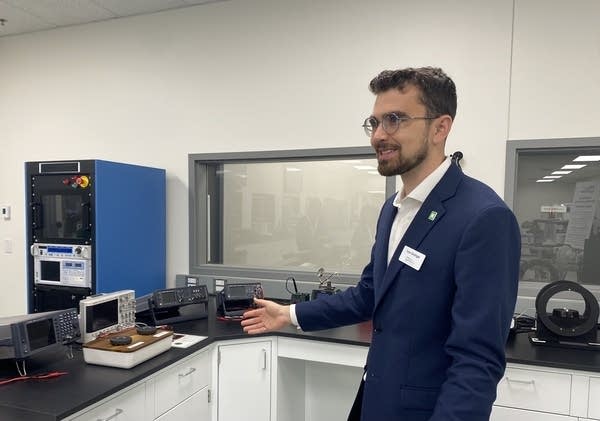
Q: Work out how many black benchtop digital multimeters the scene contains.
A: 2